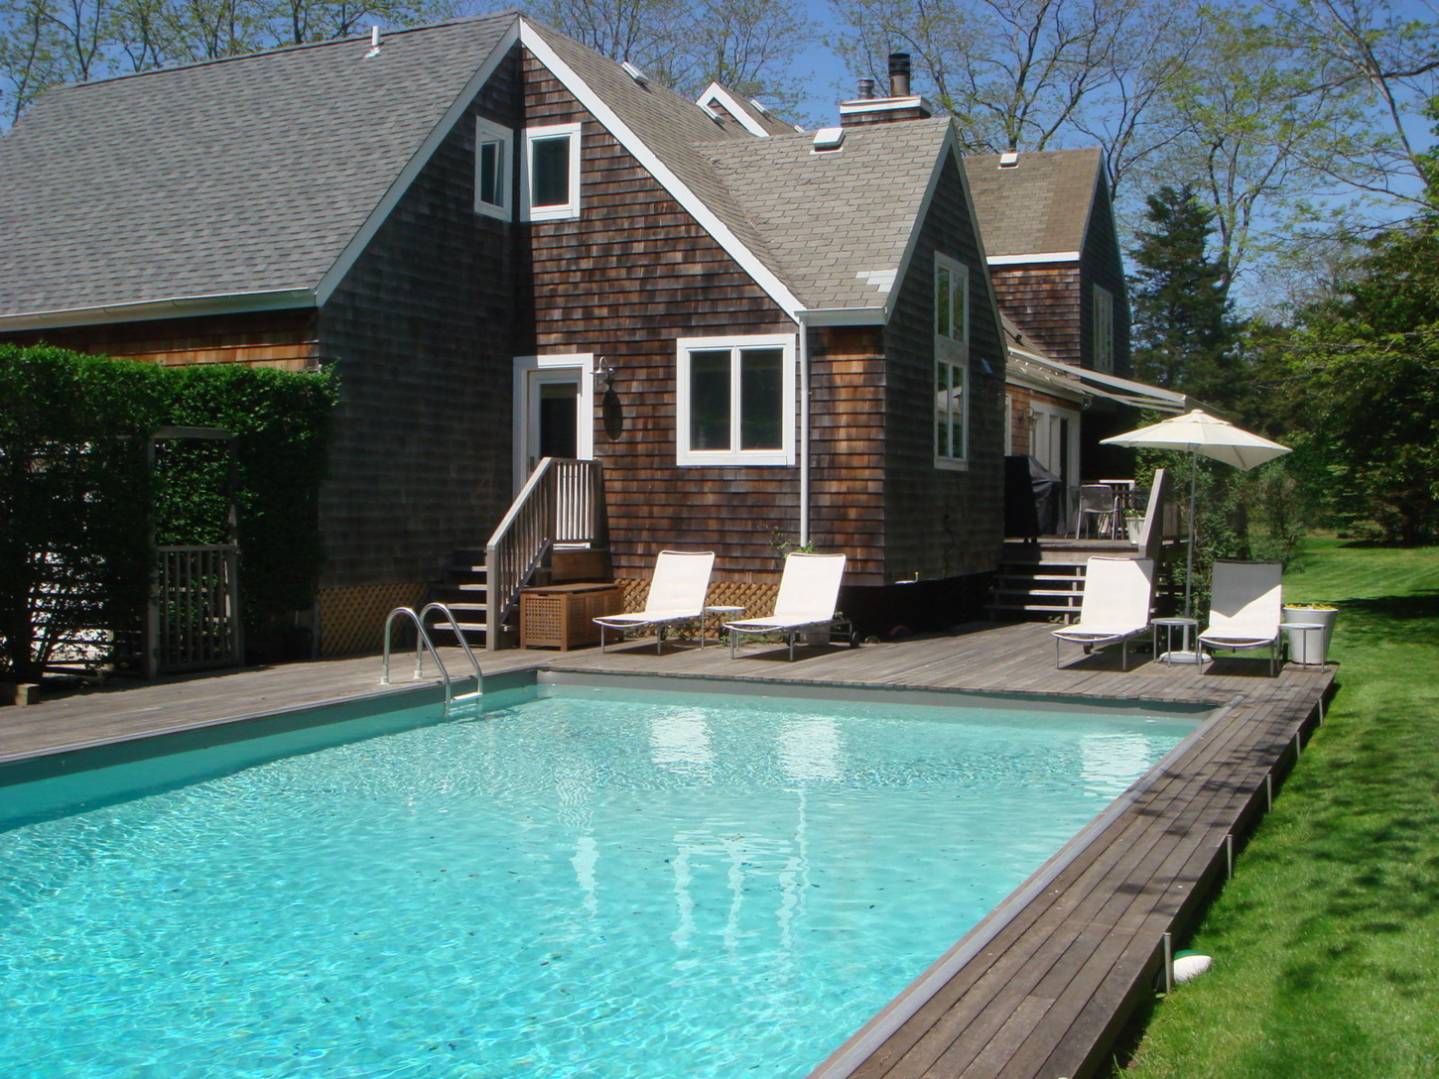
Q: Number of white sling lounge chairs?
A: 4